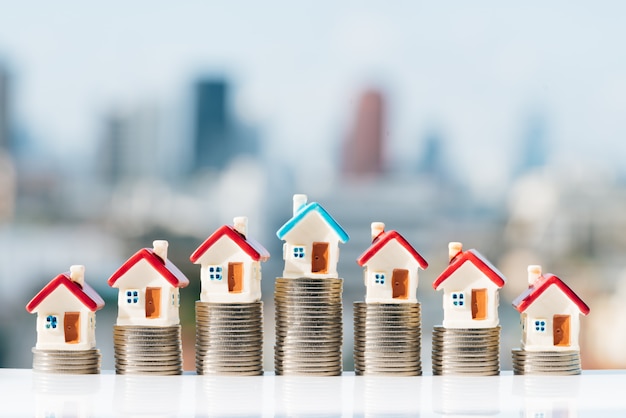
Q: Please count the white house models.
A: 7